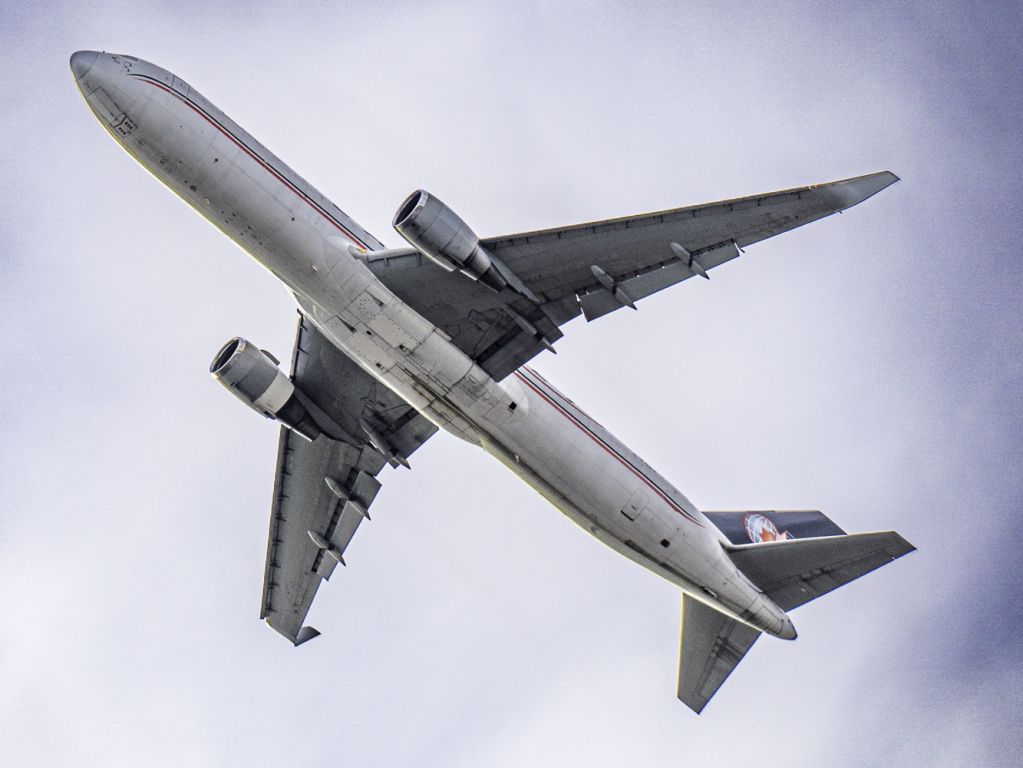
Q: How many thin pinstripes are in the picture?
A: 2